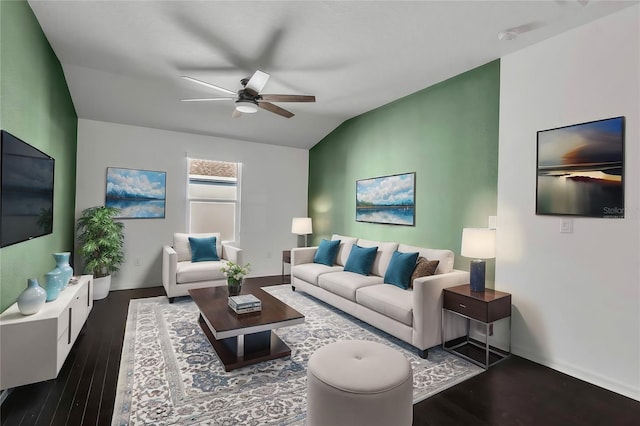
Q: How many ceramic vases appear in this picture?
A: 3